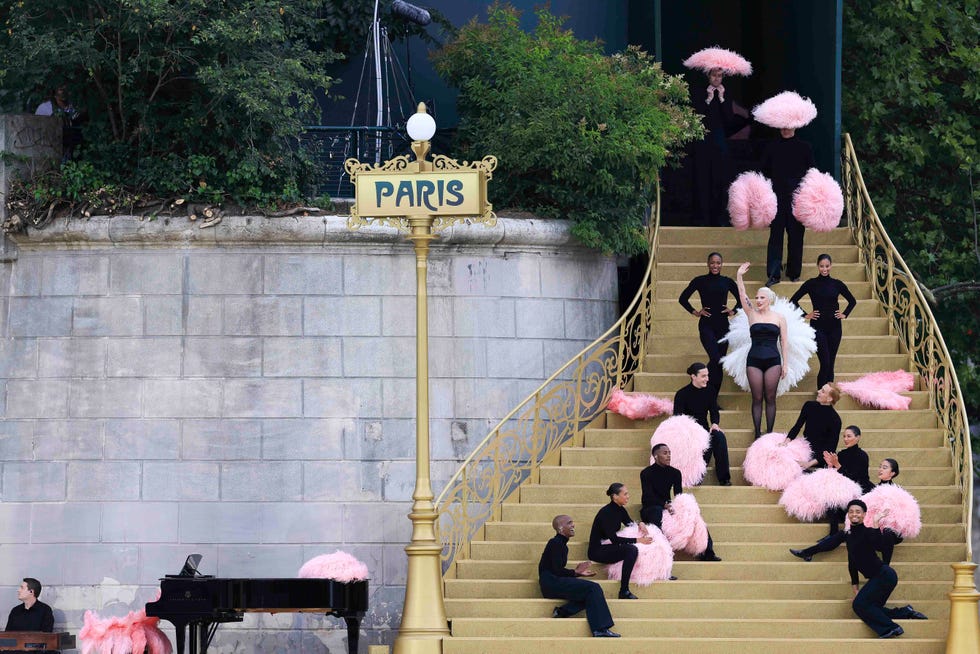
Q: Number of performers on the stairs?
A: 13